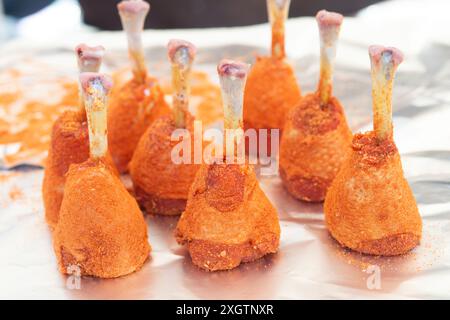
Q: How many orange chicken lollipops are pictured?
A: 8